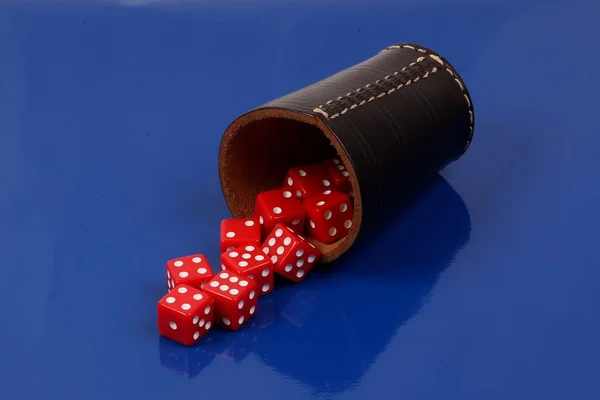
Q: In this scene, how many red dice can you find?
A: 10